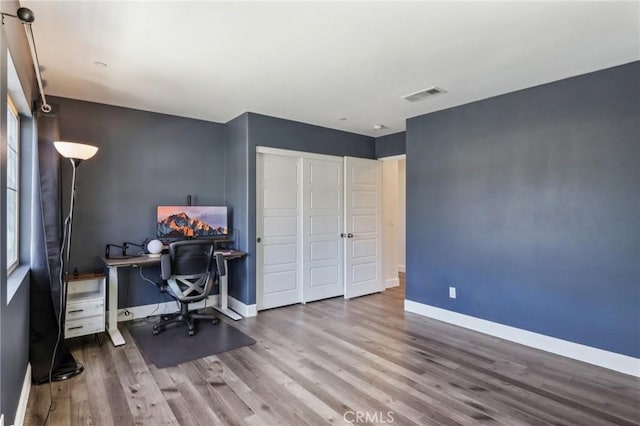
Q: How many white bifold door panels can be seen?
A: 3